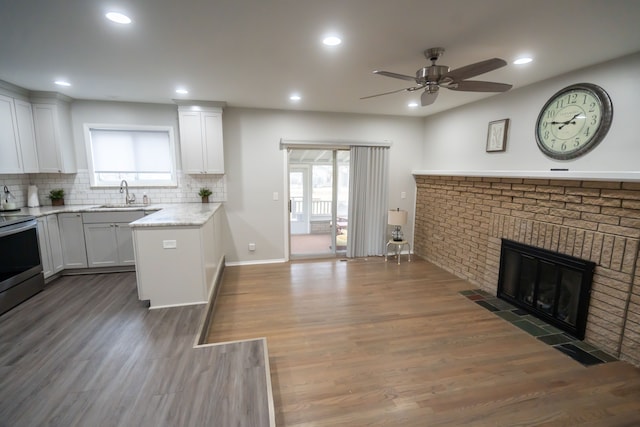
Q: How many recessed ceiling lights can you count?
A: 7